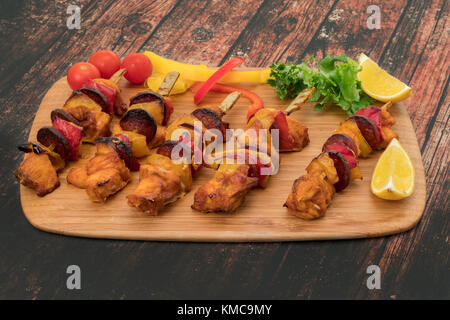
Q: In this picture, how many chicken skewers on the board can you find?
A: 5